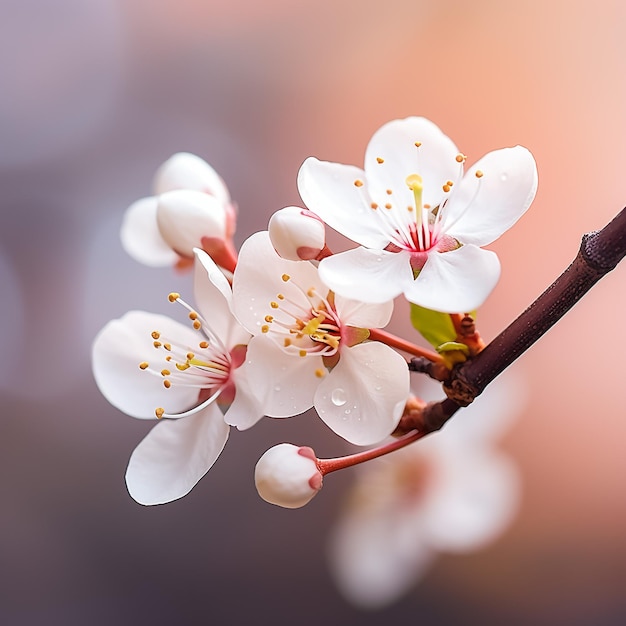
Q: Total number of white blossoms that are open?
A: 3